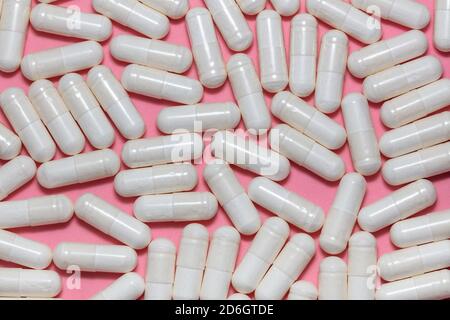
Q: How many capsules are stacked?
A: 0